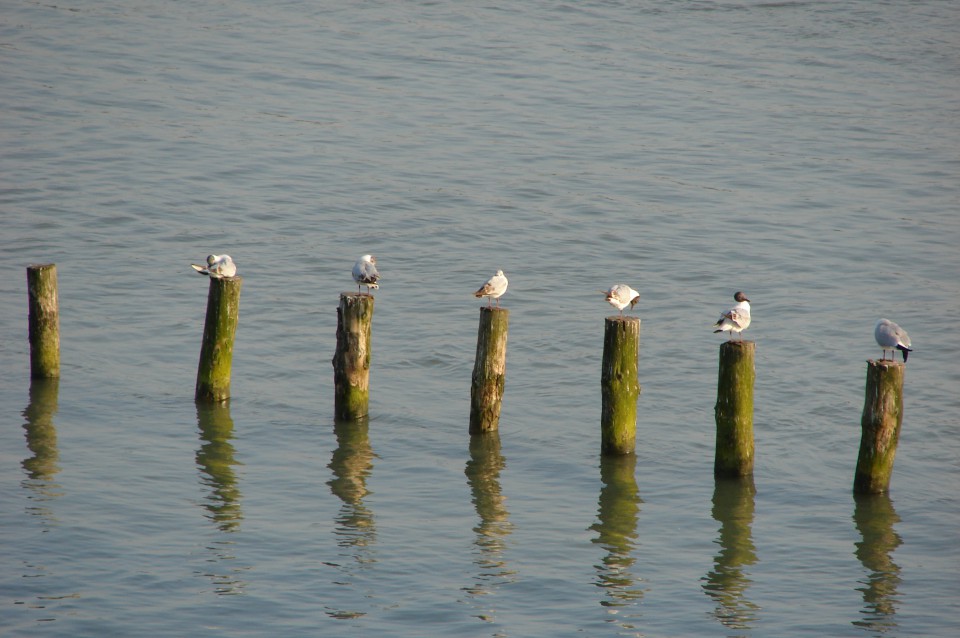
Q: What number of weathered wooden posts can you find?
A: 7